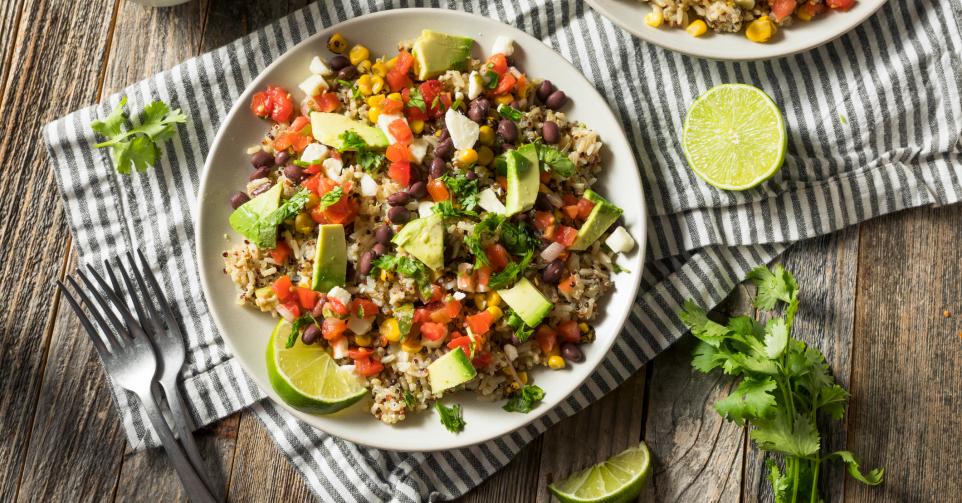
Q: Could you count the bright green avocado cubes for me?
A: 9